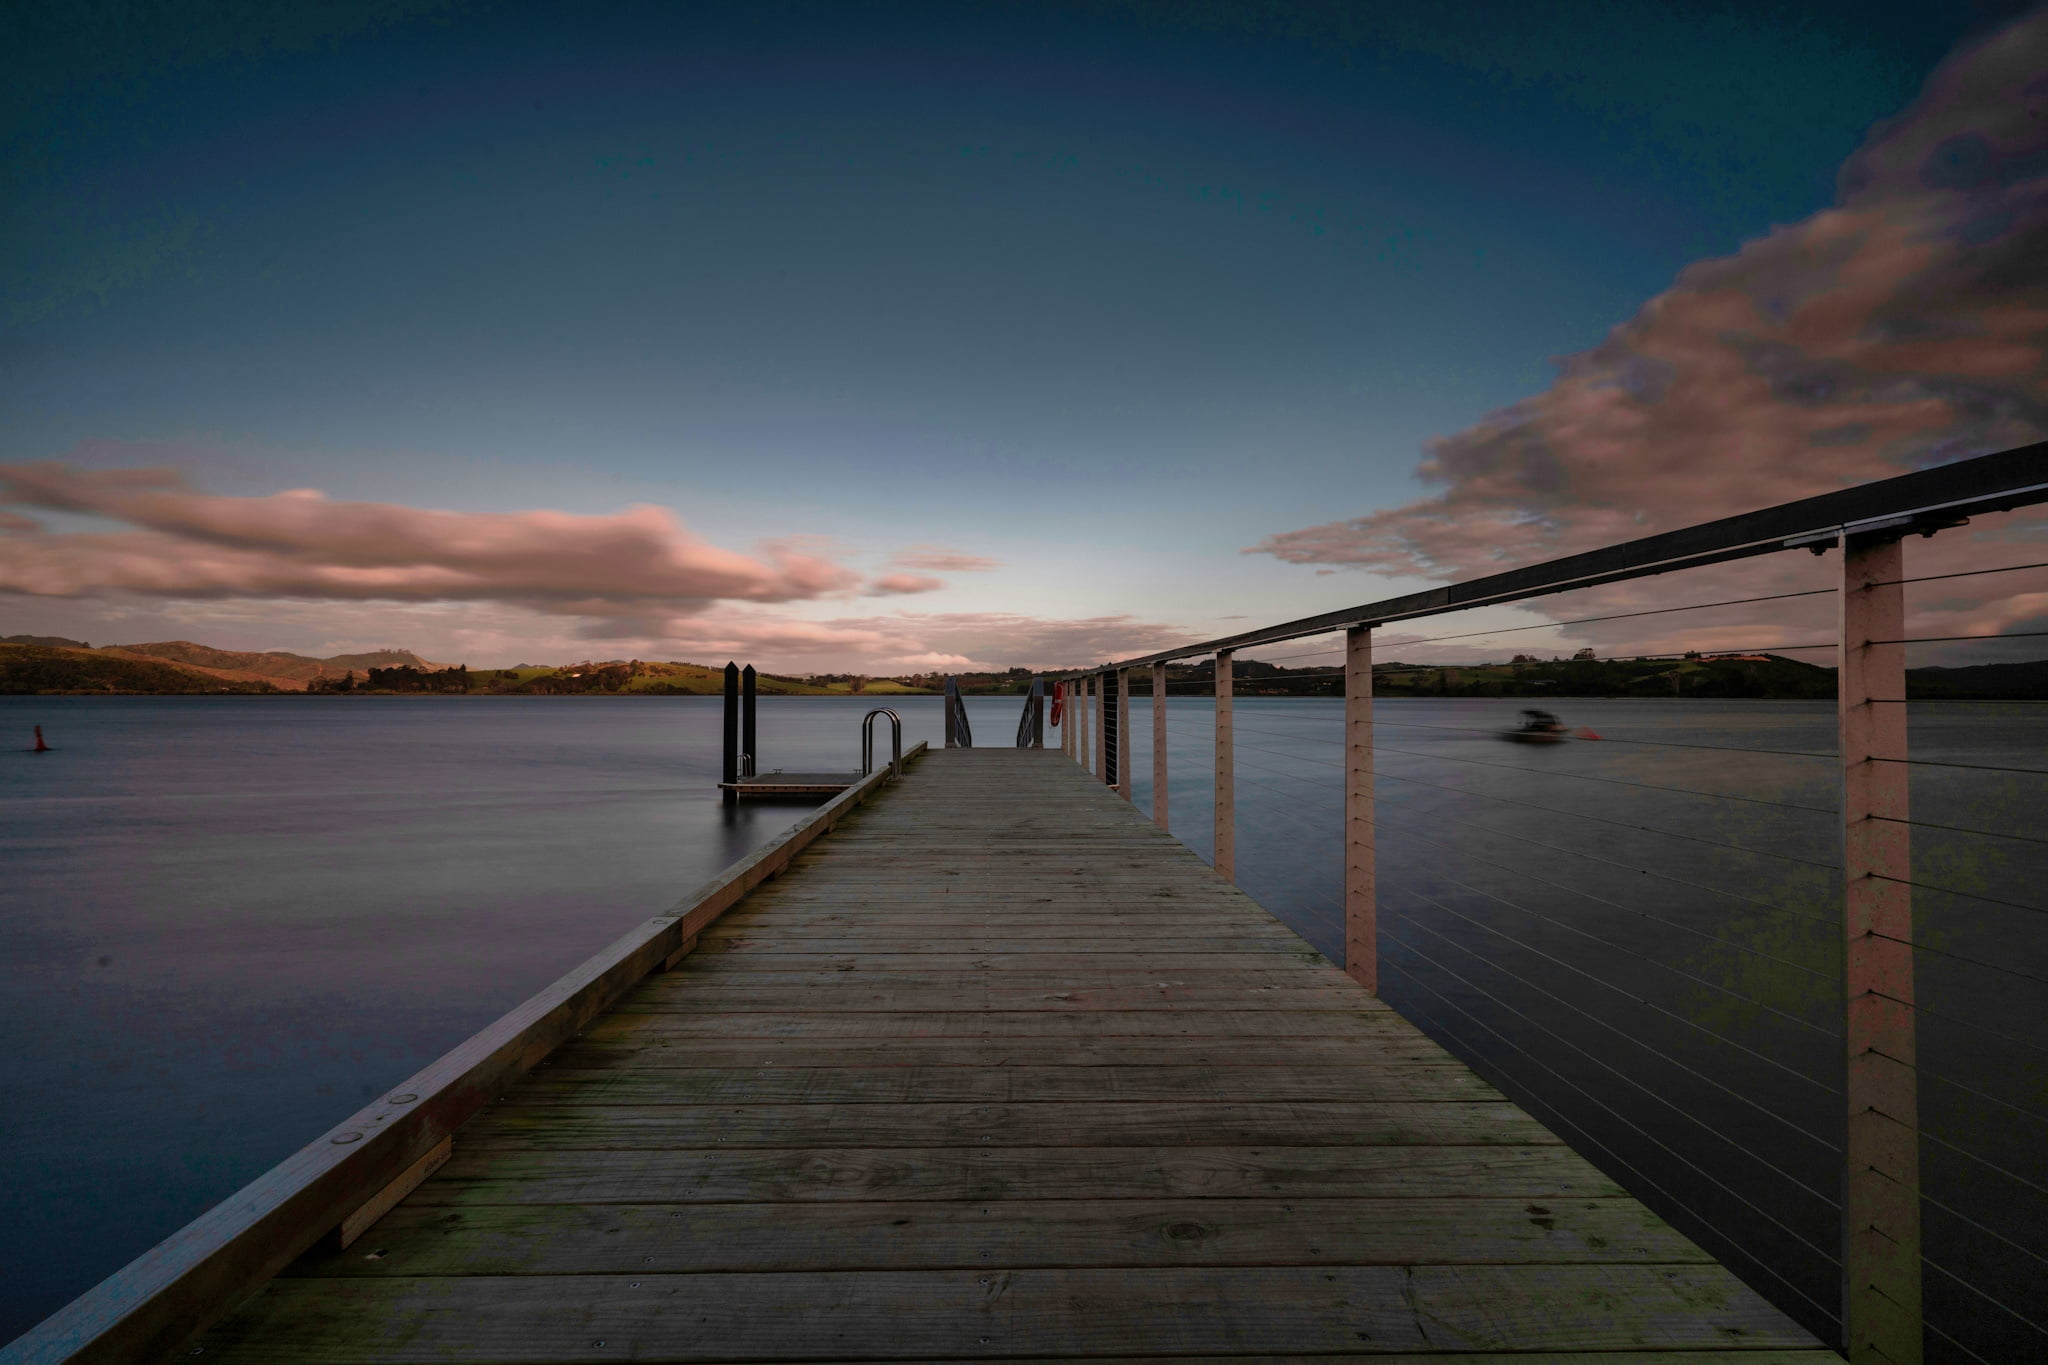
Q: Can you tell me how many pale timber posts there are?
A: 9